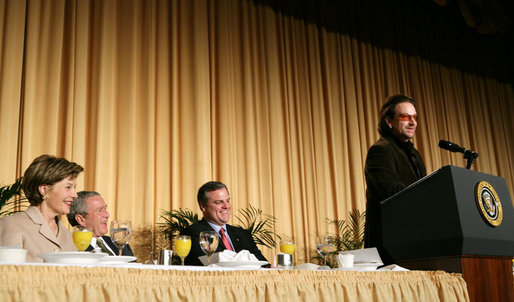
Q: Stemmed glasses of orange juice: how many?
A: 3